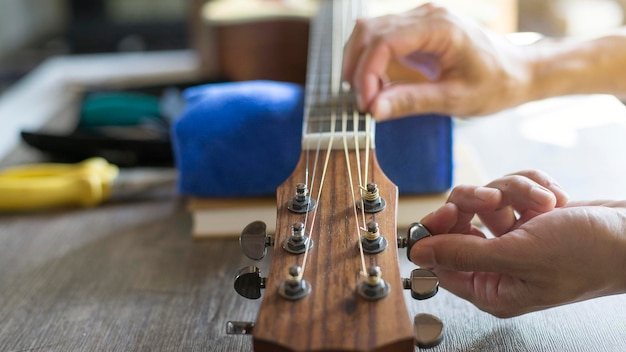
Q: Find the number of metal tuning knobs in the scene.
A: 6